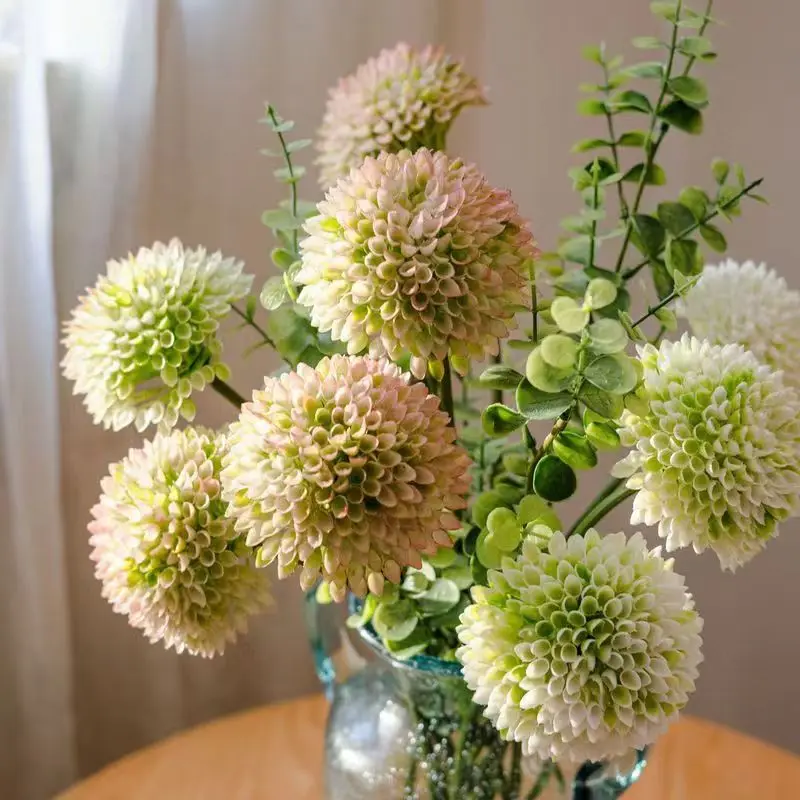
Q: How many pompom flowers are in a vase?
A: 8